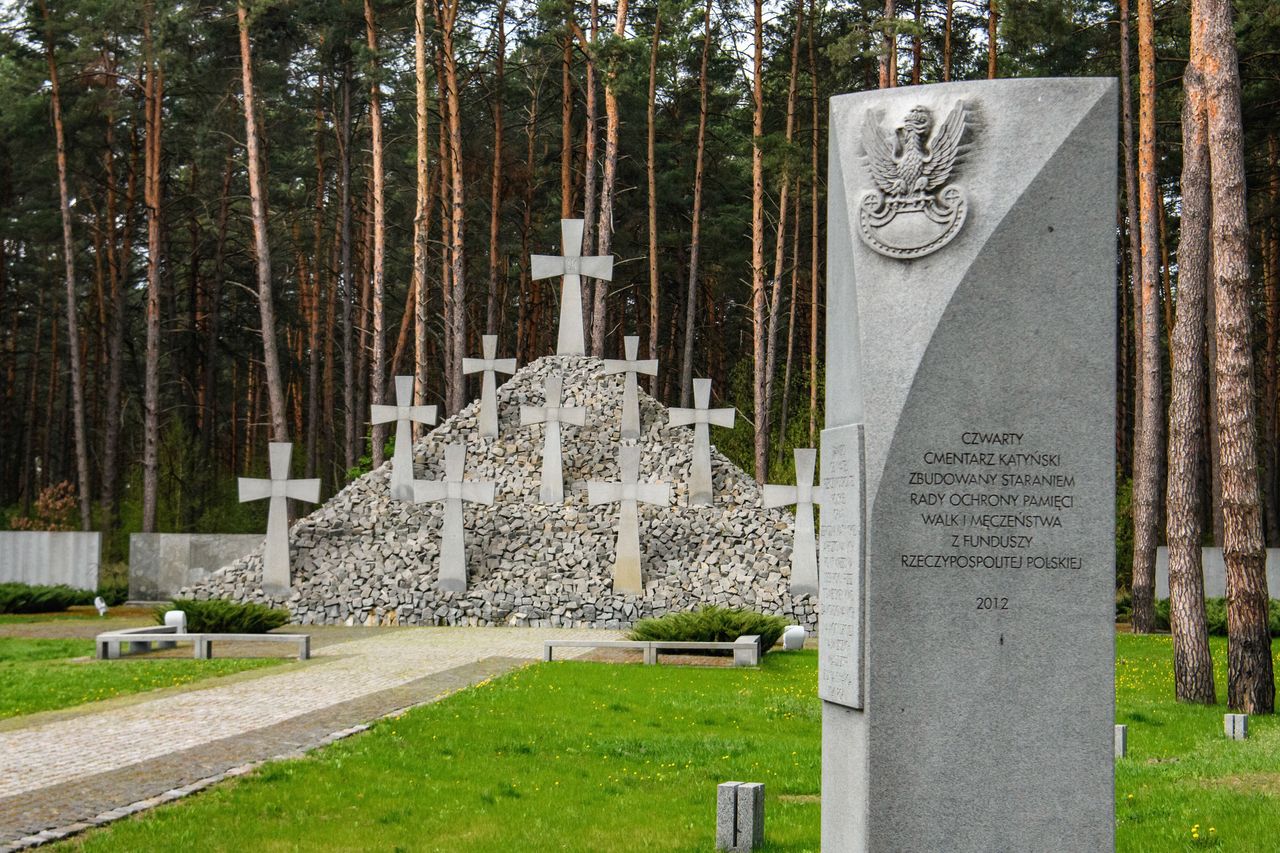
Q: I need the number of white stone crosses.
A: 10